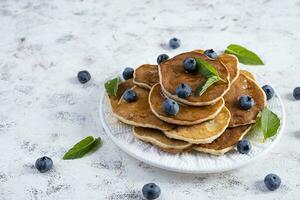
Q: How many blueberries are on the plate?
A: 10